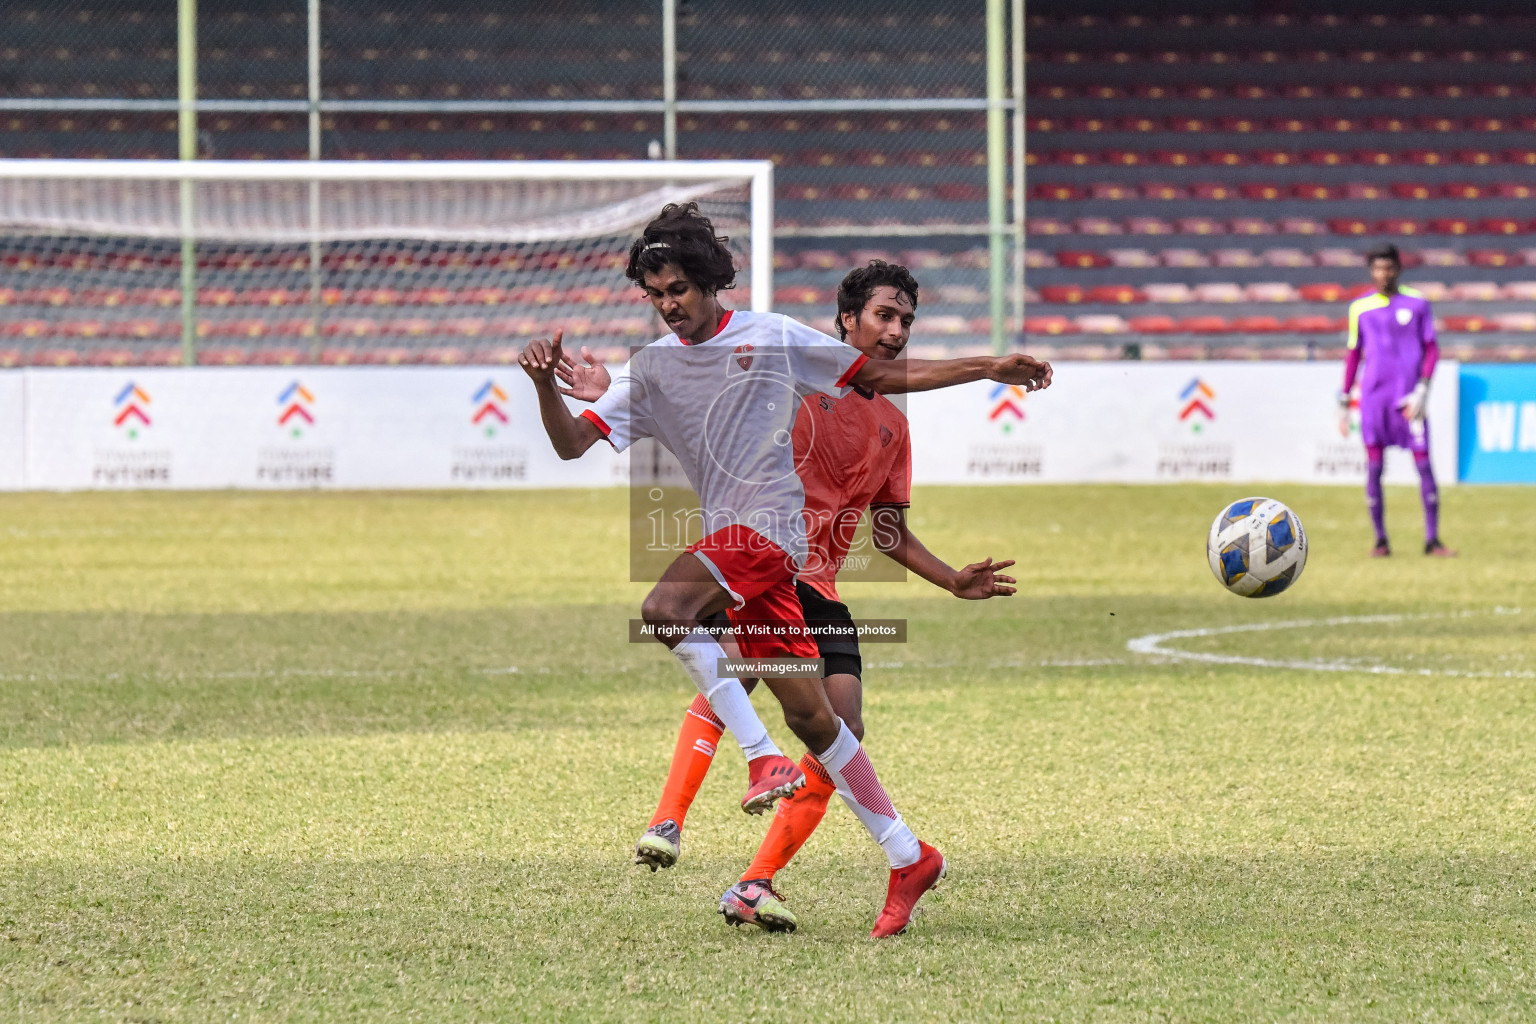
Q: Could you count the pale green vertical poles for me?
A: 2